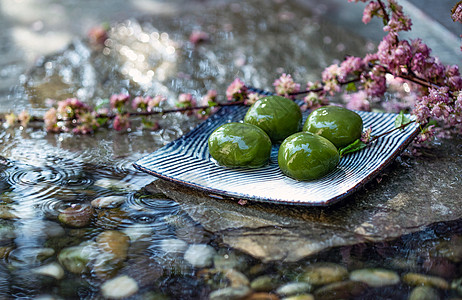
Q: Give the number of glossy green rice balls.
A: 4